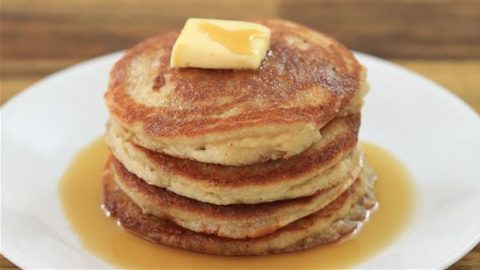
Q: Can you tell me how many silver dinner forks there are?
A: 0